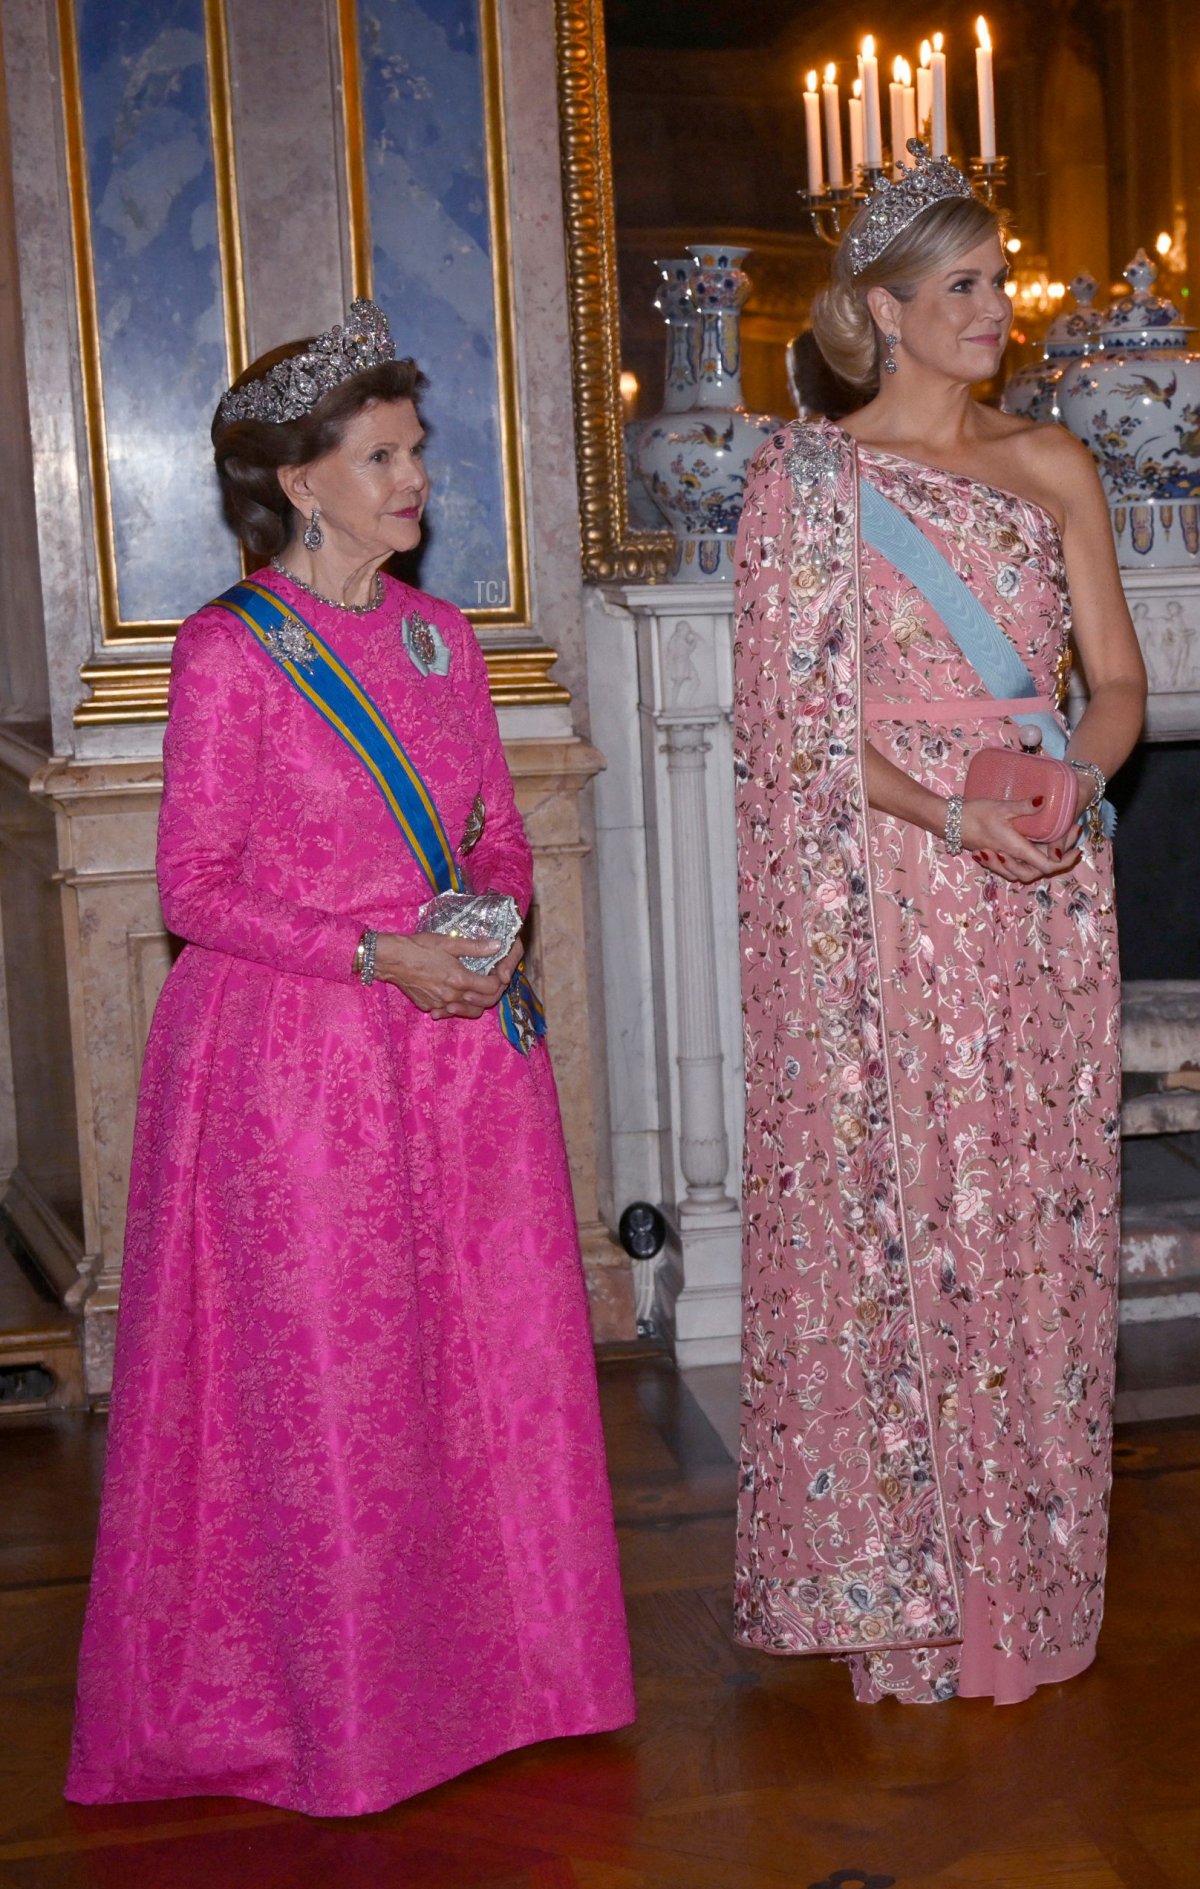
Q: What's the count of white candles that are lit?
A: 9